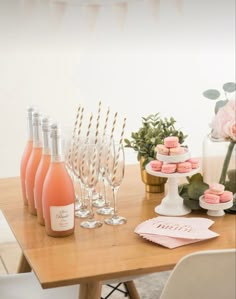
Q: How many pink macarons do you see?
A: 11